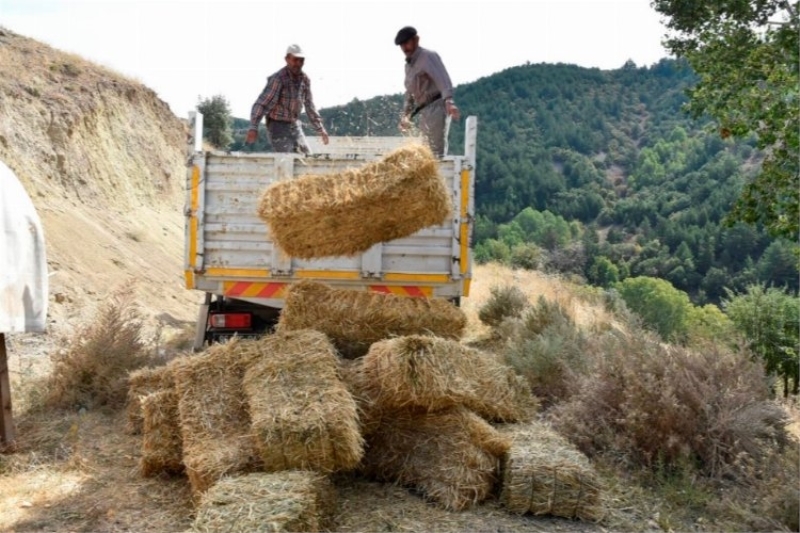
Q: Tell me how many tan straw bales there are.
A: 10